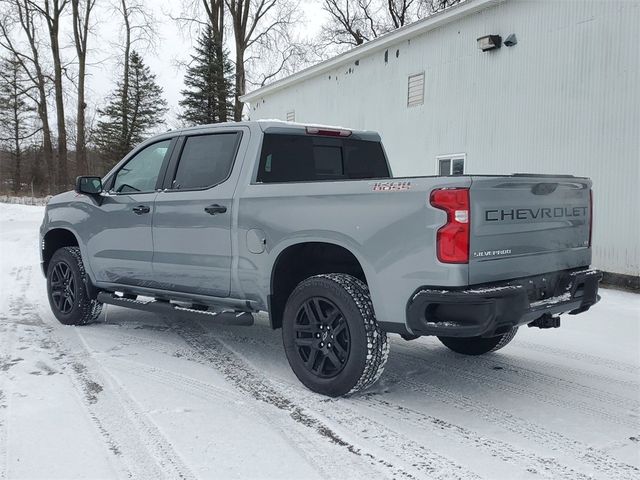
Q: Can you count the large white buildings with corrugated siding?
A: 1